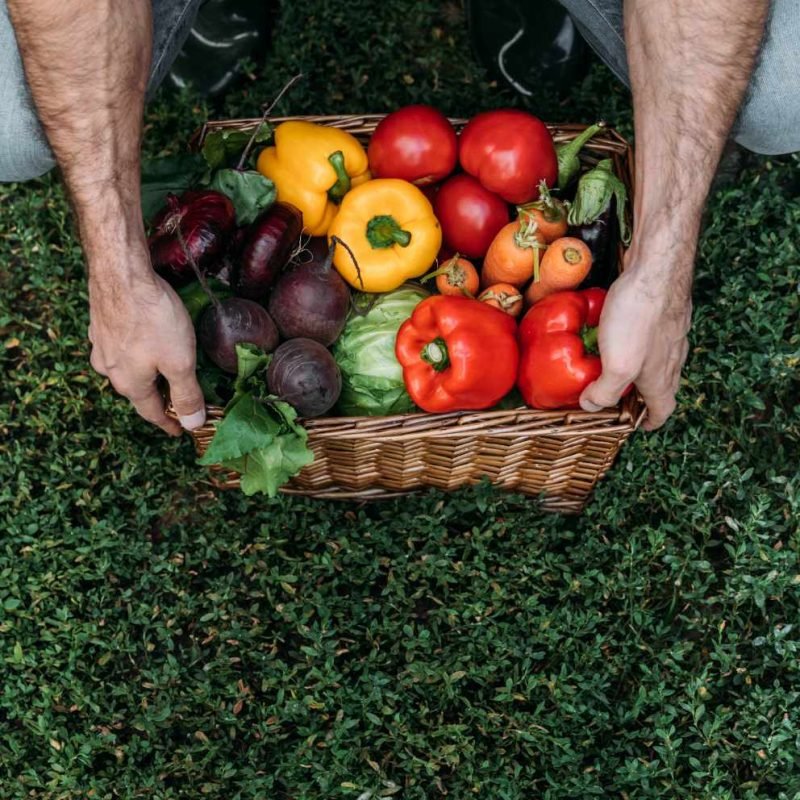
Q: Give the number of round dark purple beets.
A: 3